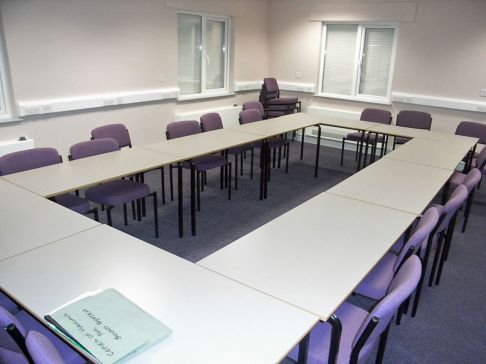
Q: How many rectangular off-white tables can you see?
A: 10